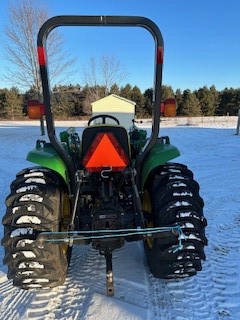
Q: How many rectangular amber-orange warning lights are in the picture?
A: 2